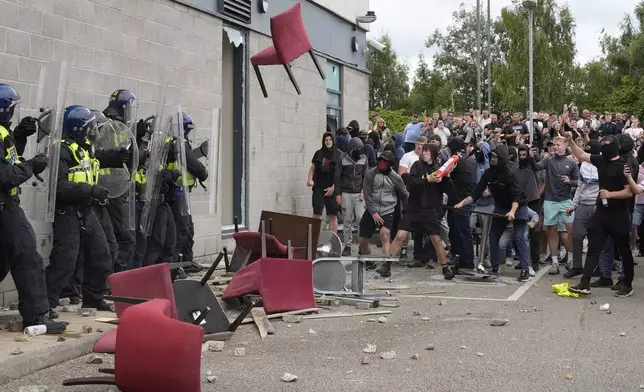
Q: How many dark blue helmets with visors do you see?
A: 5